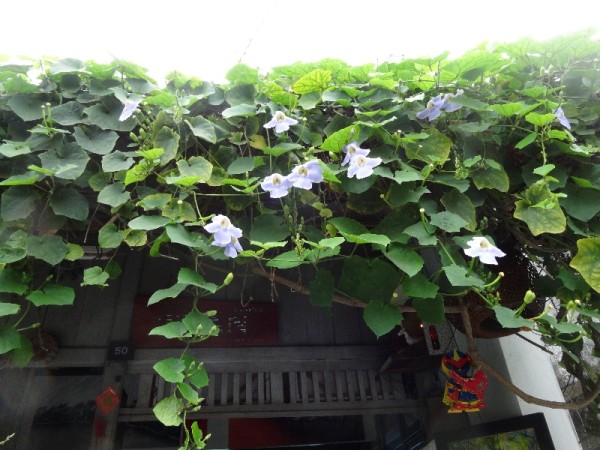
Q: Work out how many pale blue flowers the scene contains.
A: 12